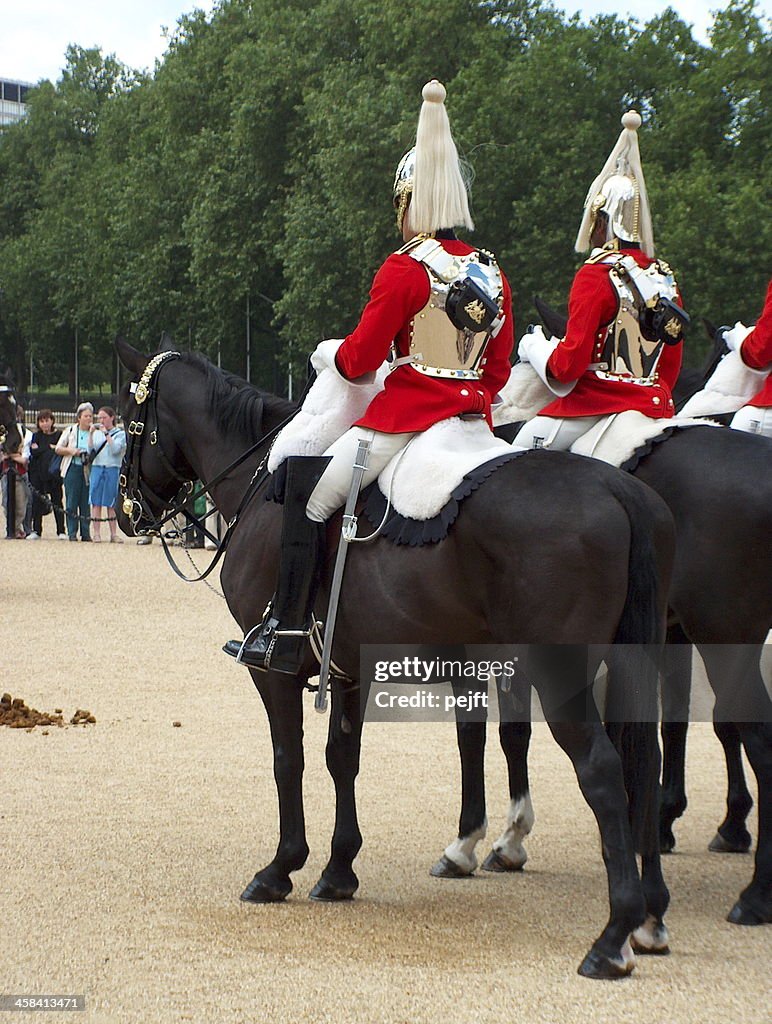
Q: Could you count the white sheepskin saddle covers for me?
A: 3